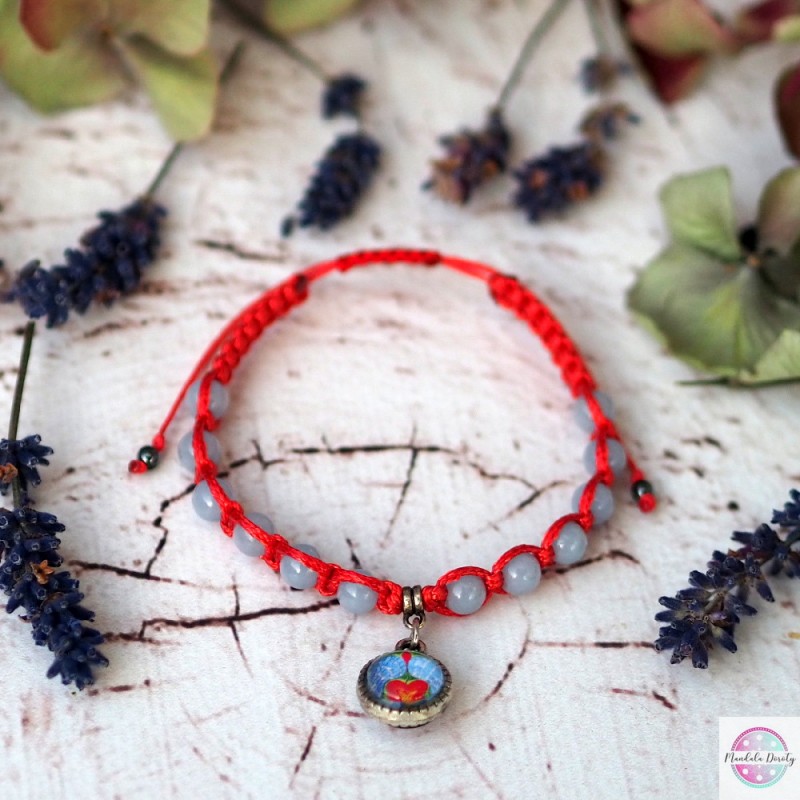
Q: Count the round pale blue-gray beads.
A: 12